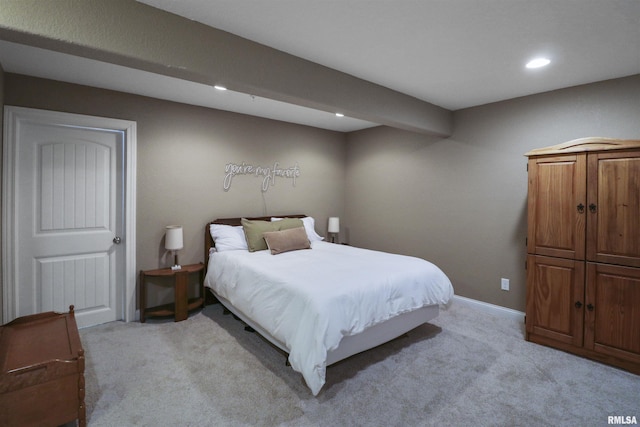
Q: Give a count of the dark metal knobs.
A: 4